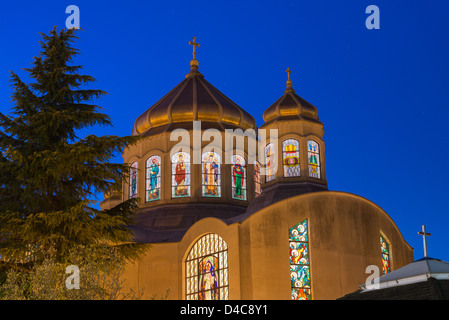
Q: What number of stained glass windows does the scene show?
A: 12